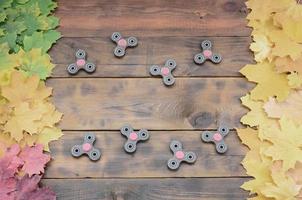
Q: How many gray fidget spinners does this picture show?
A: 8